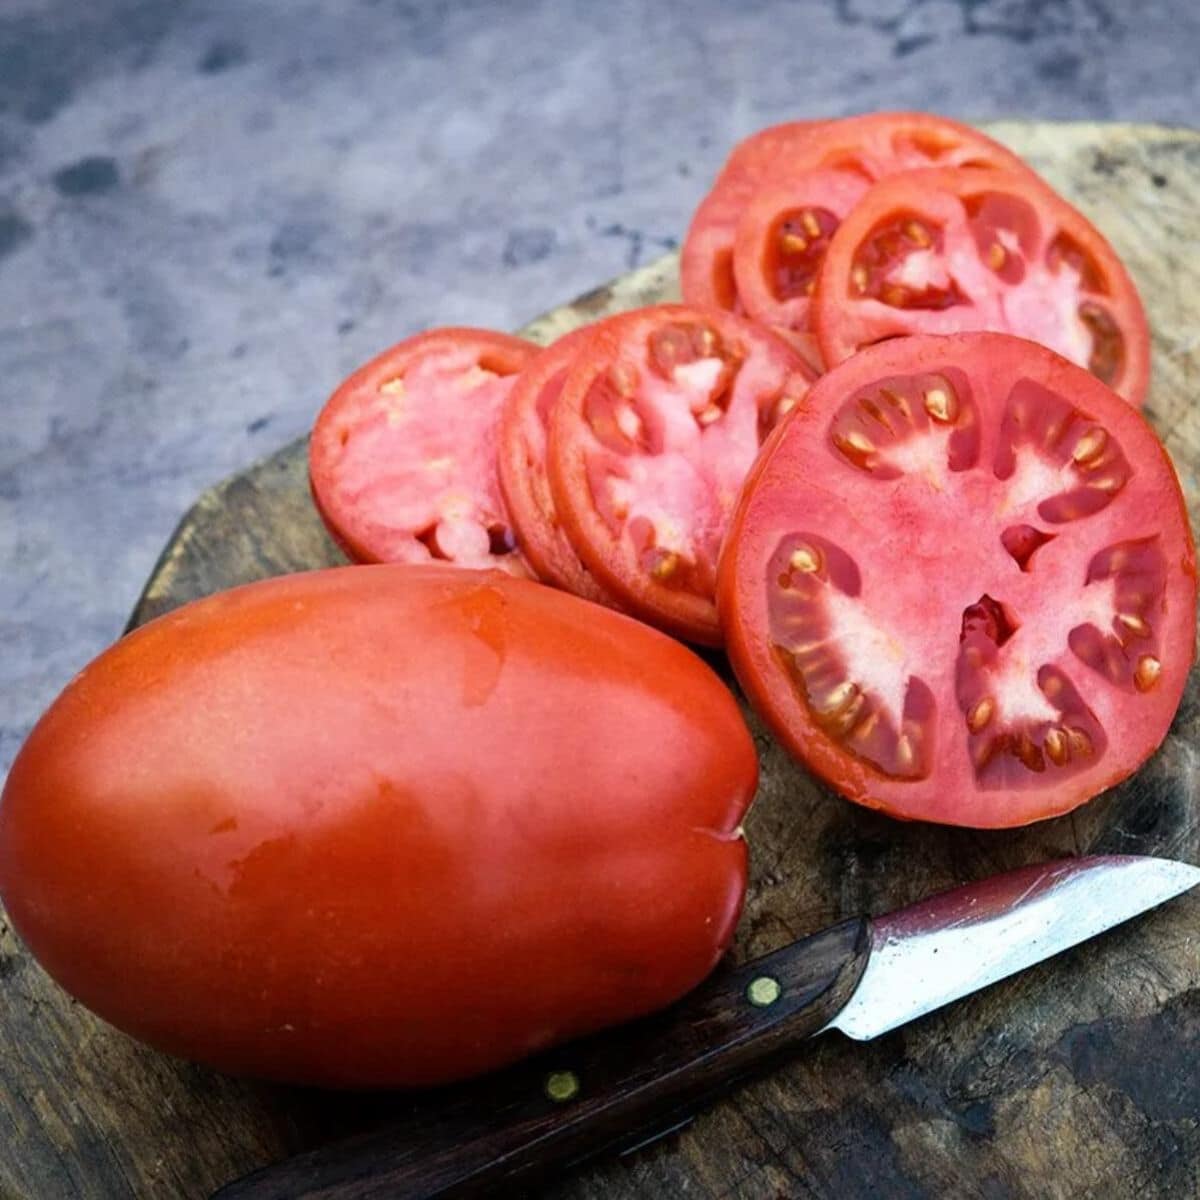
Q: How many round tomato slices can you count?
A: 7